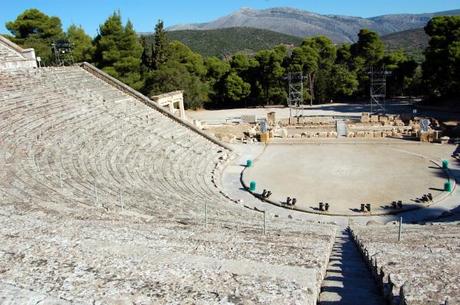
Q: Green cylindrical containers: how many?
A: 4